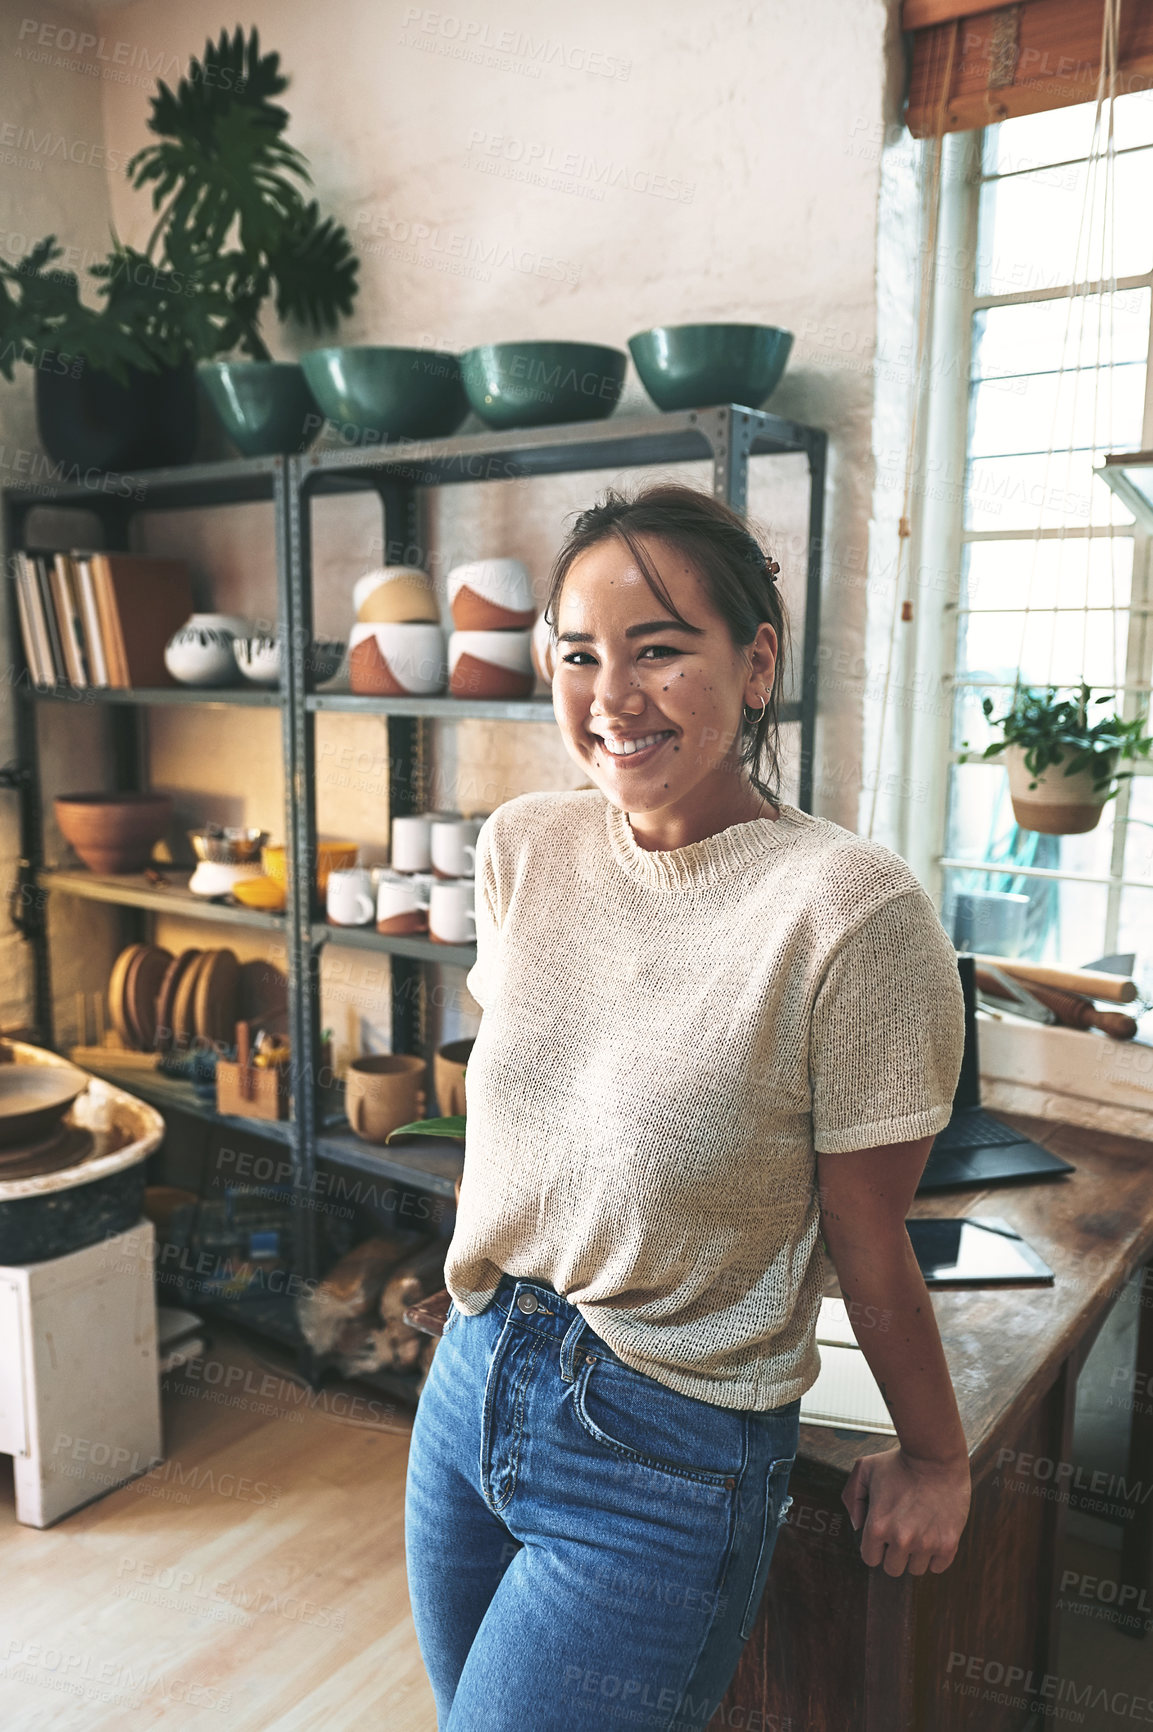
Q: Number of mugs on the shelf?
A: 5